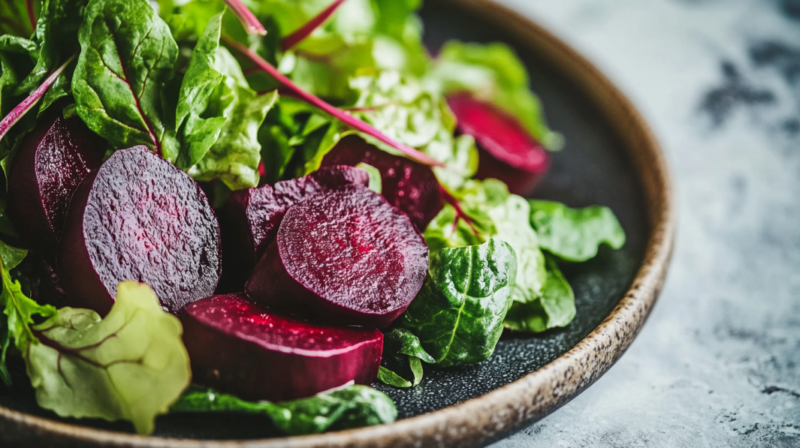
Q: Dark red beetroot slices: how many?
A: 7